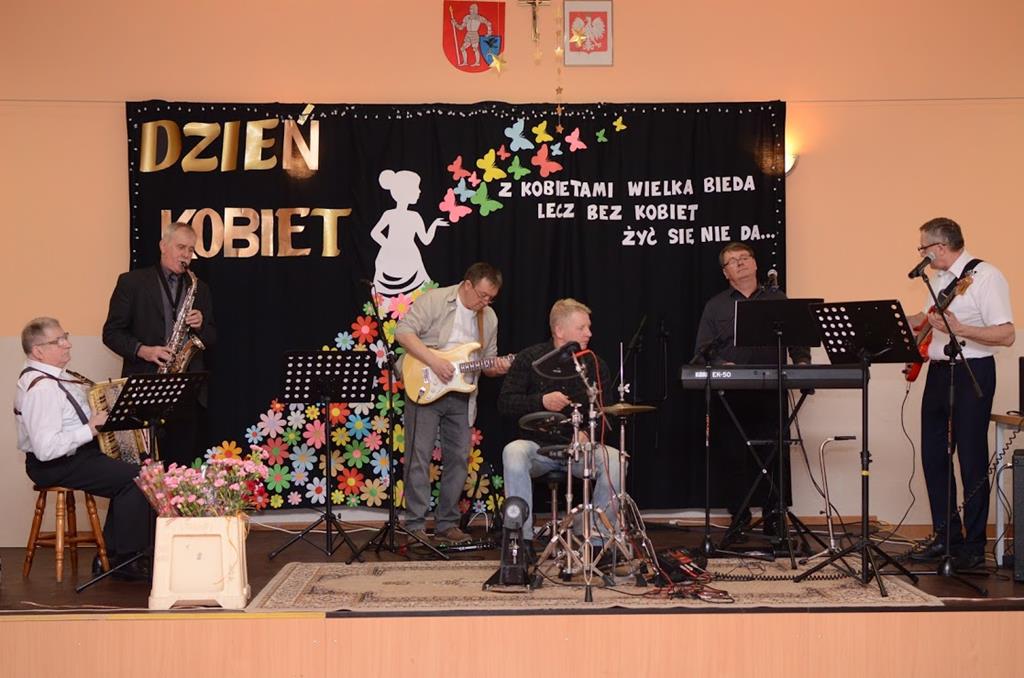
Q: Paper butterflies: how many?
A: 15